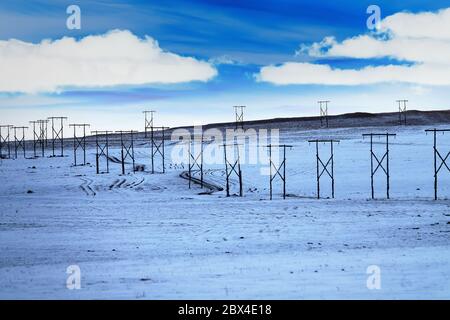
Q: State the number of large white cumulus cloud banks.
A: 2